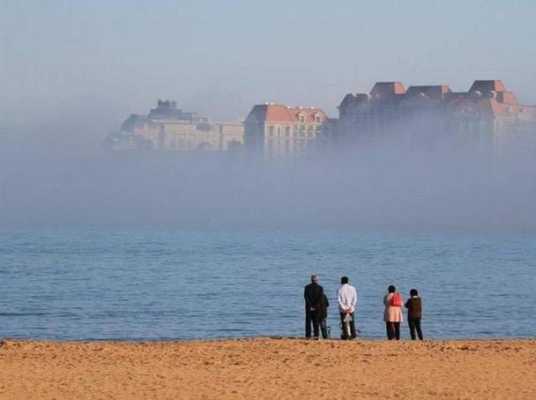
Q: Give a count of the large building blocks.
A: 3